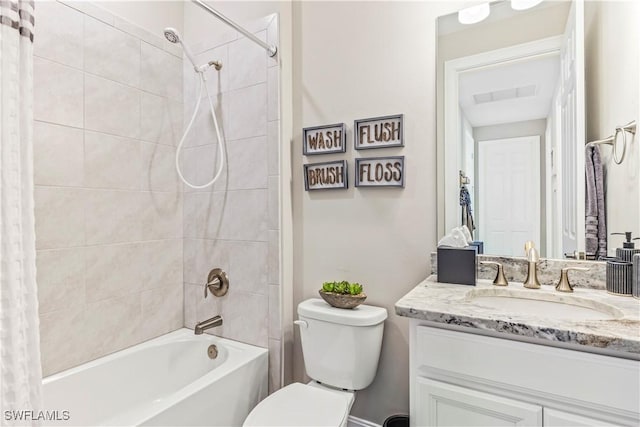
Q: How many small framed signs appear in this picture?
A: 4